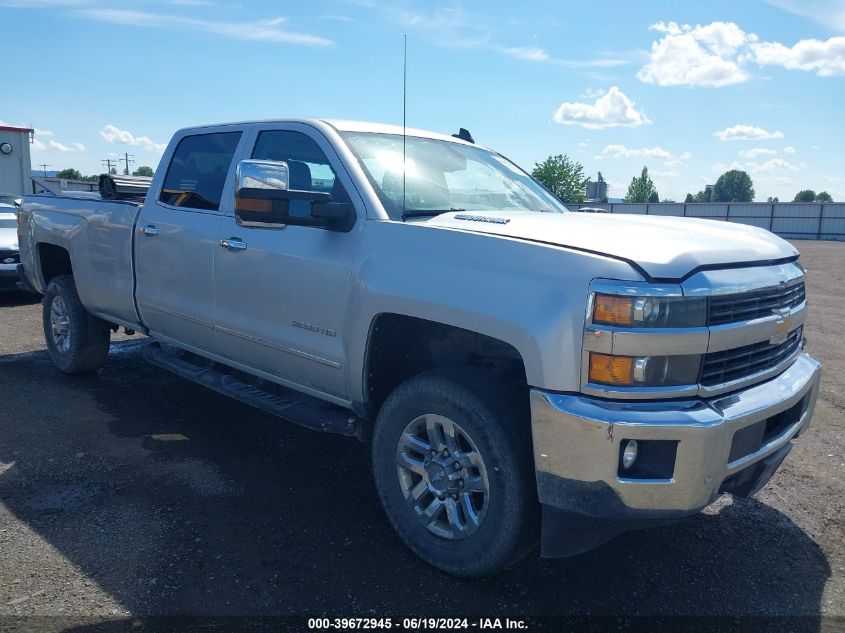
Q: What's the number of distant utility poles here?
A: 3